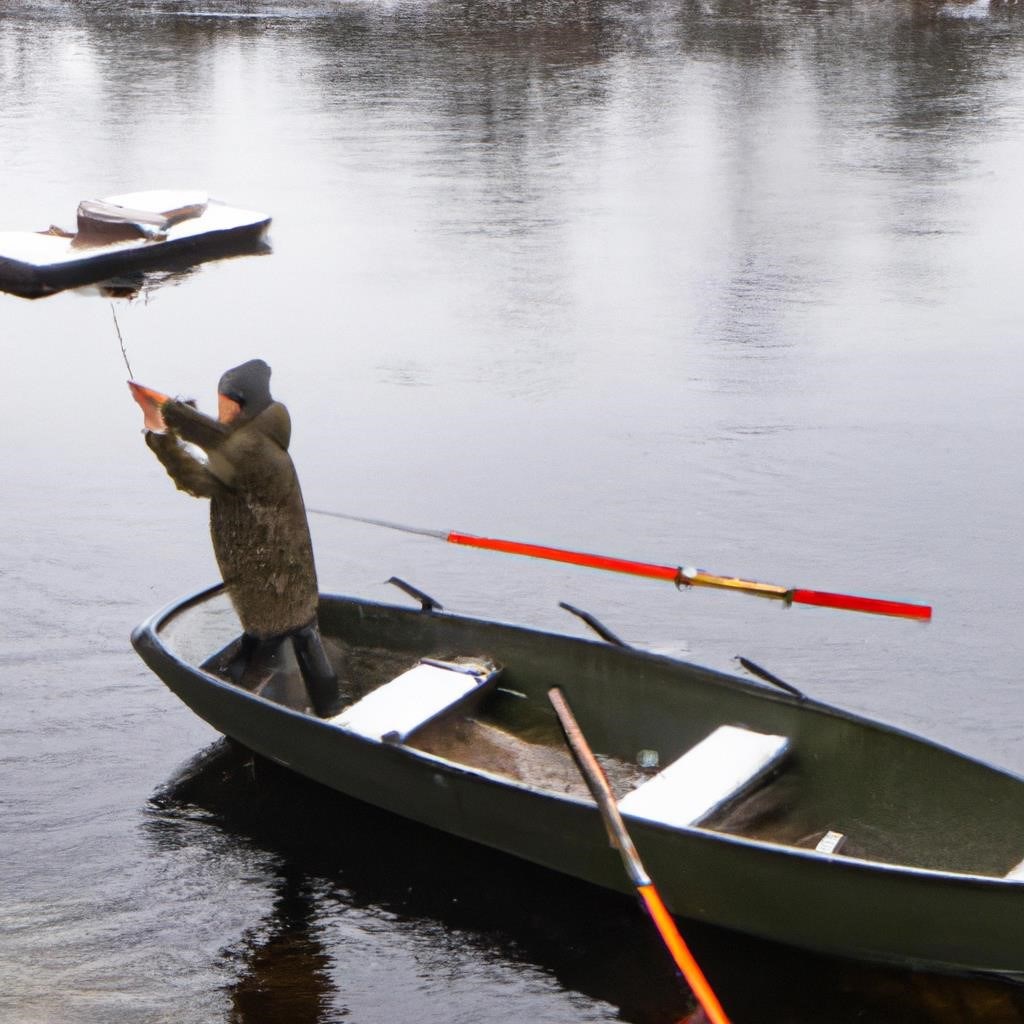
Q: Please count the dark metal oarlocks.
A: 3